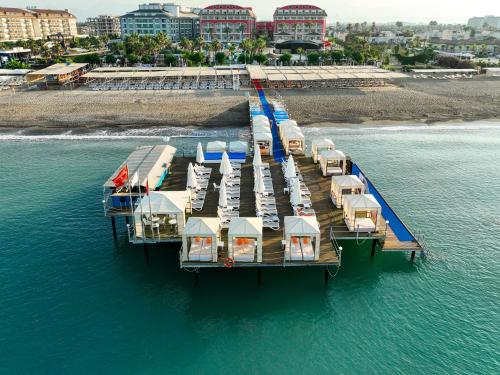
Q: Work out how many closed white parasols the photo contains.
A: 8